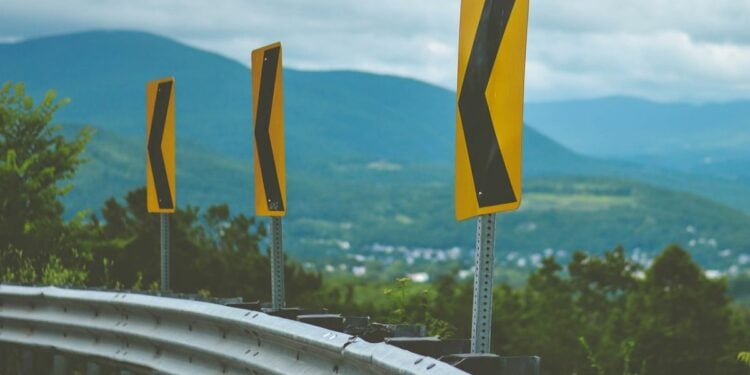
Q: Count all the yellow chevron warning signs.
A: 3